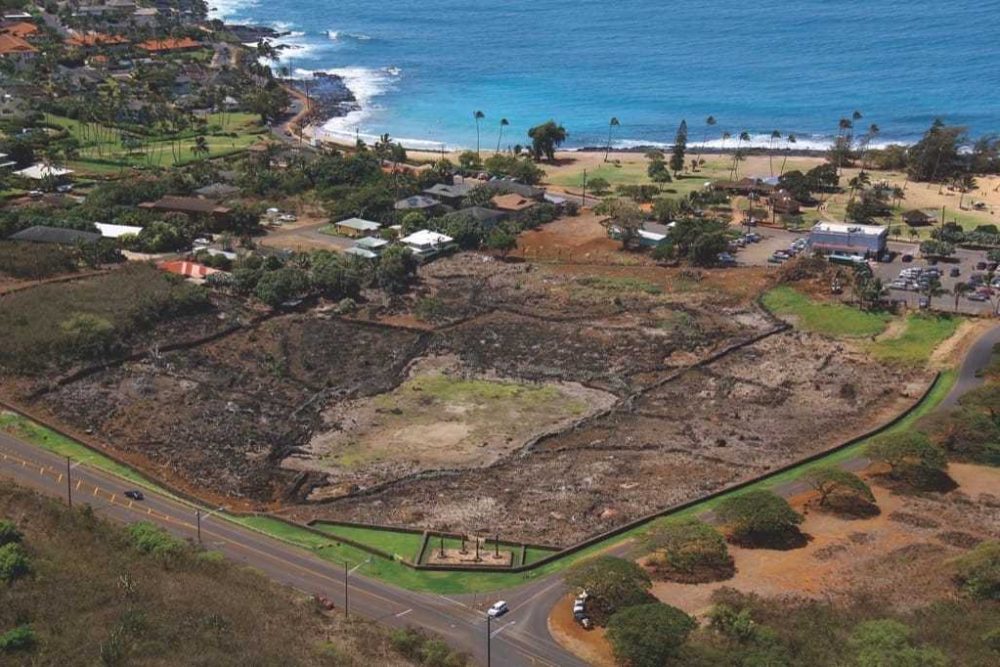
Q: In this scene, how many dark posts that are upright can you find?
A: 4